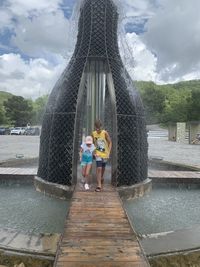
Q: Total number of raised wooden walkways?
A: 3